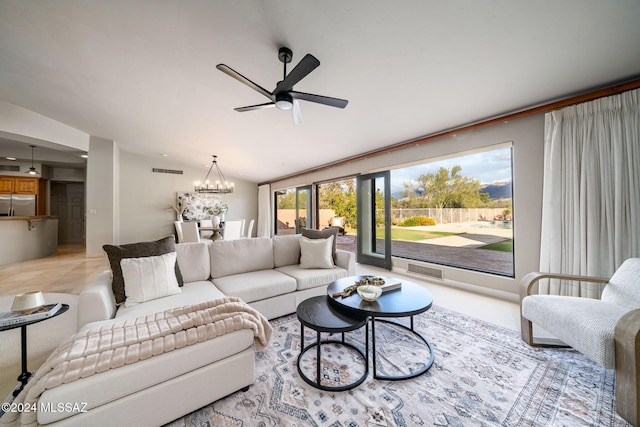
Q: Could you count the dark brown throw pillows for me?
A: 2